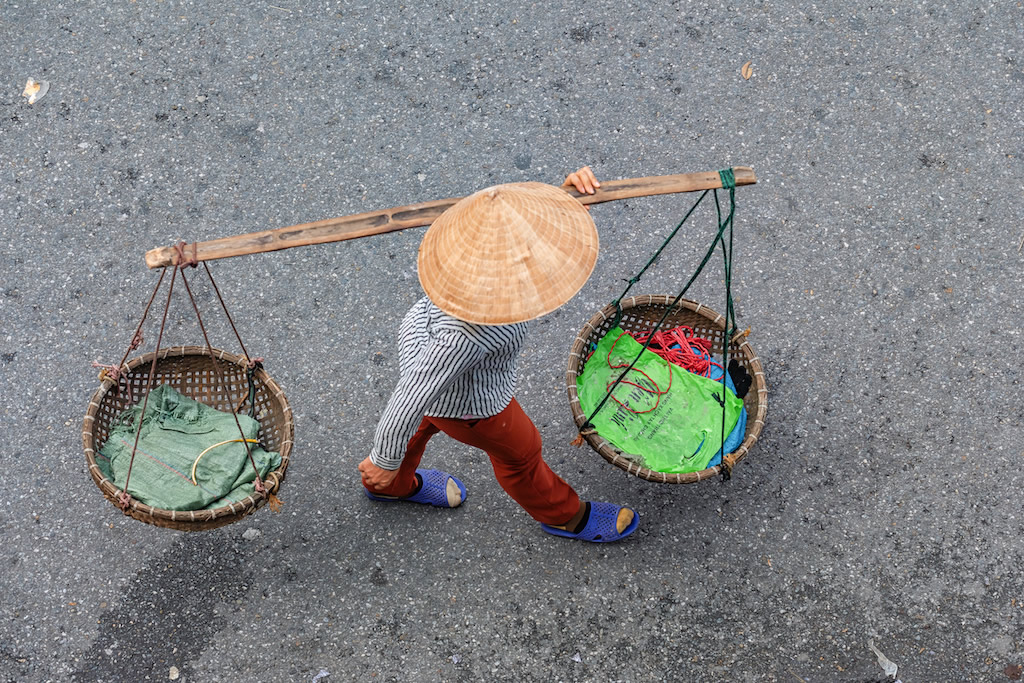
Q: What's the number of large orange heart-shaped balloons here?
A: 0